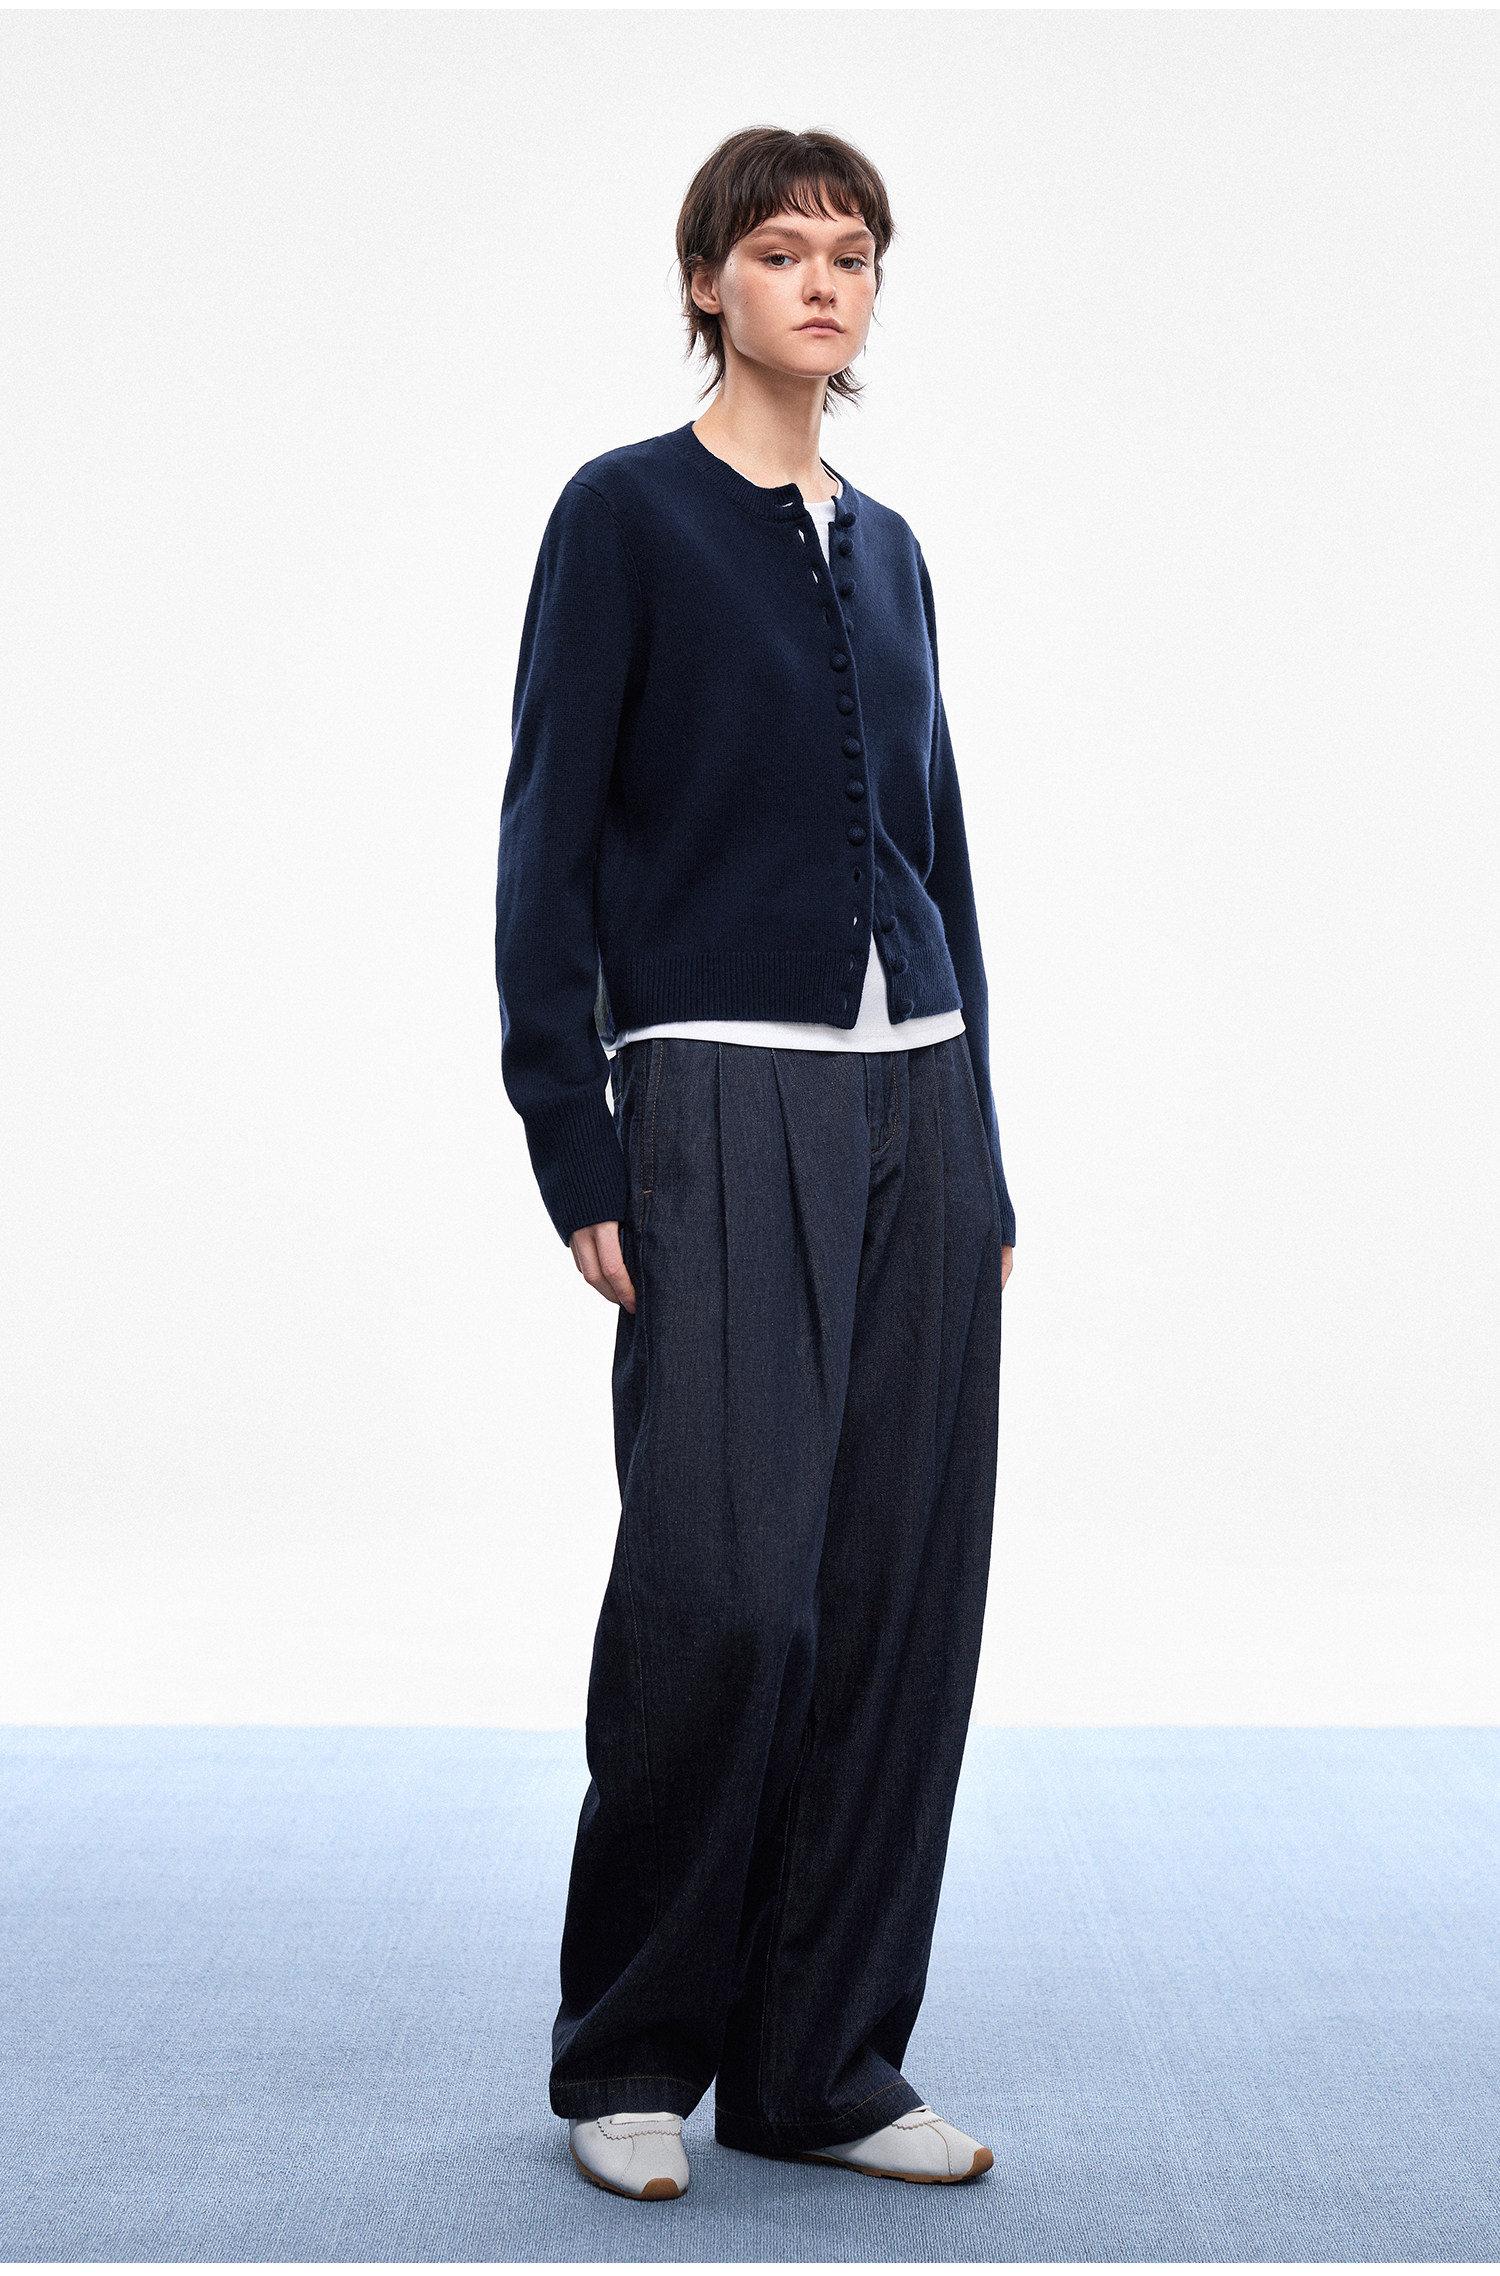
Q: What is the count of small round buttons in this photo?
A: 13